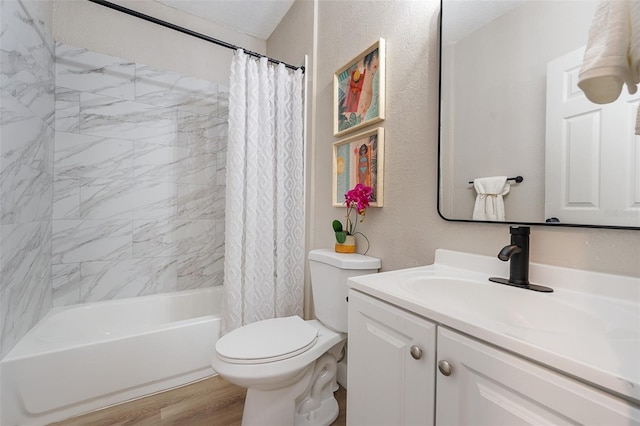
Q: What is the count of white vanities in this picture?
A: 1